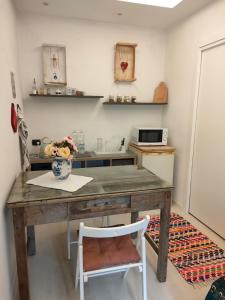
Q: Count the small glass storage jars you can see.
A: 4